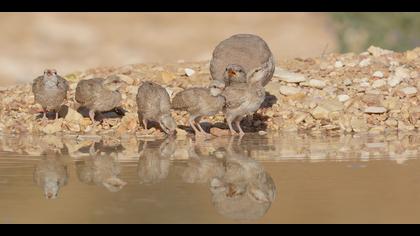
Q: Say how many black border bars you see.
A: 2